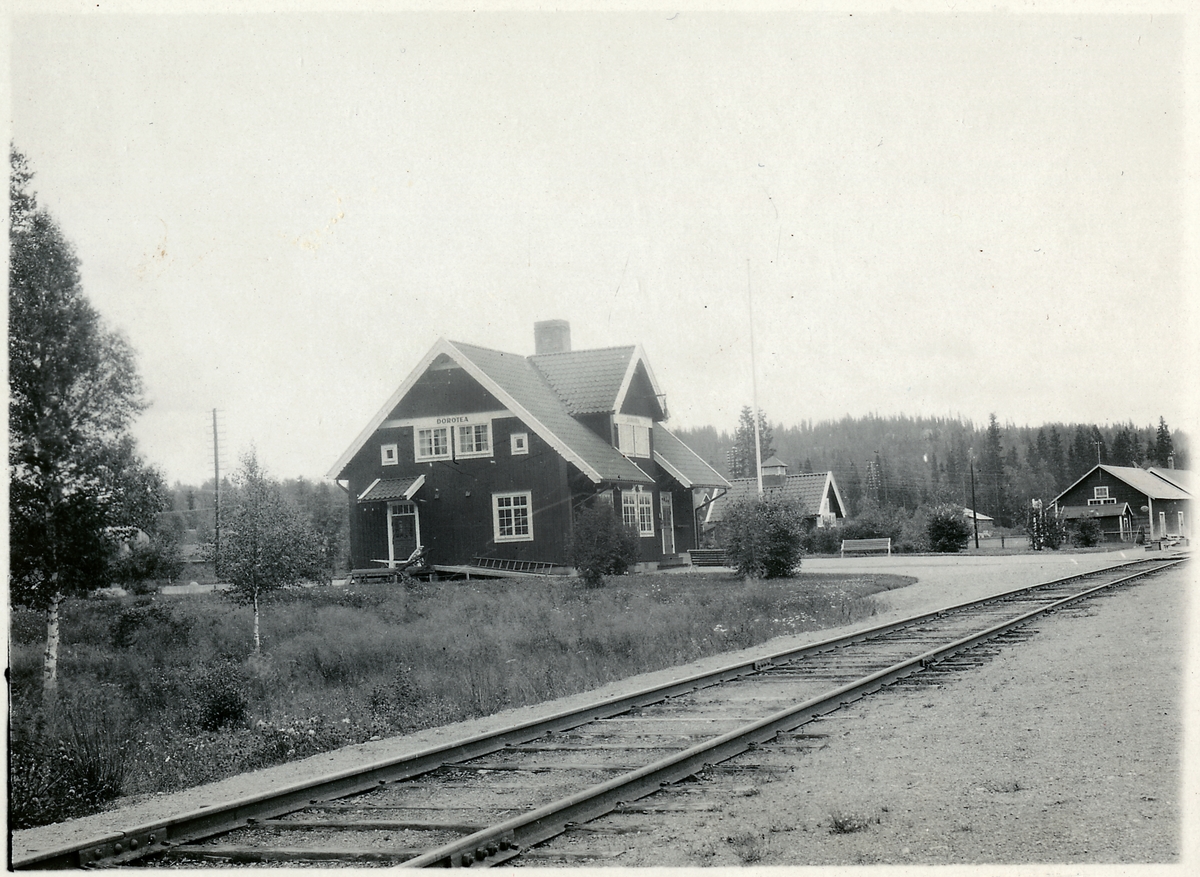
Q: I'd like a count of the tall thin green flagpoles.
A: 0